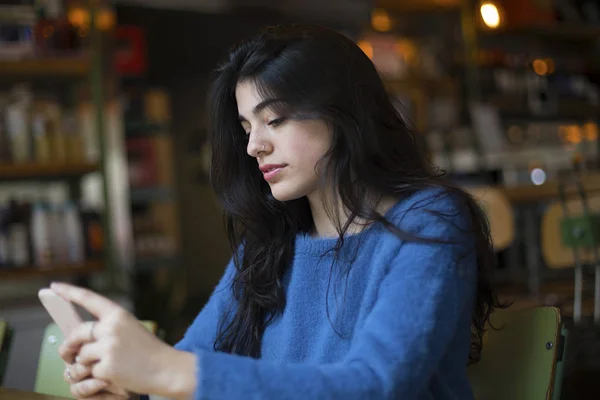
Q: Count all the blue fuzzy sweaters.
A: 1